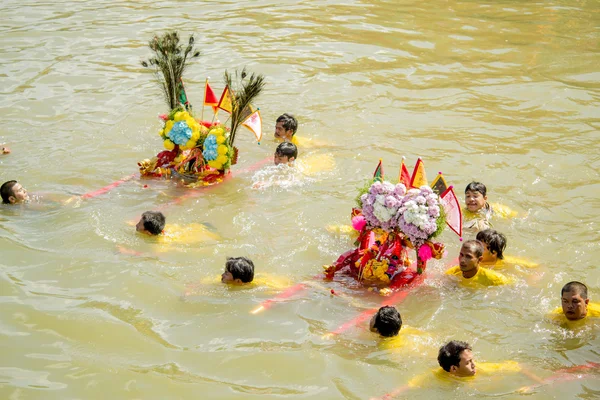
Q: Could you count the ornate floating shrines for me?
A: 2